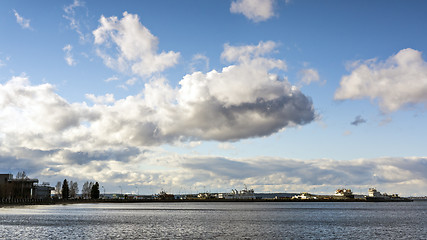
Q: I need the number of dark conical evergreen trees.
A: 2